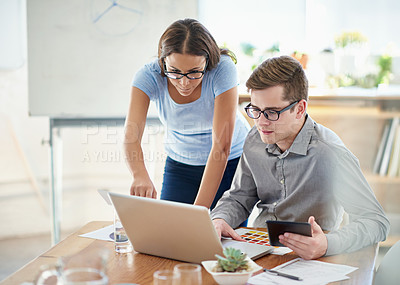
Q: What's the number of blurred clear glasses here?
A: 2